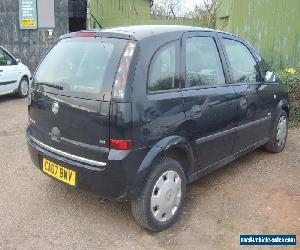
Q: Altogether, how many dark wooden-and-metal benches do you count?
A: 0